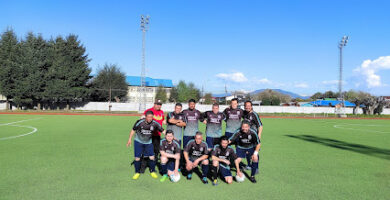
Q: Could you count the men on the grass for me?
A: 11